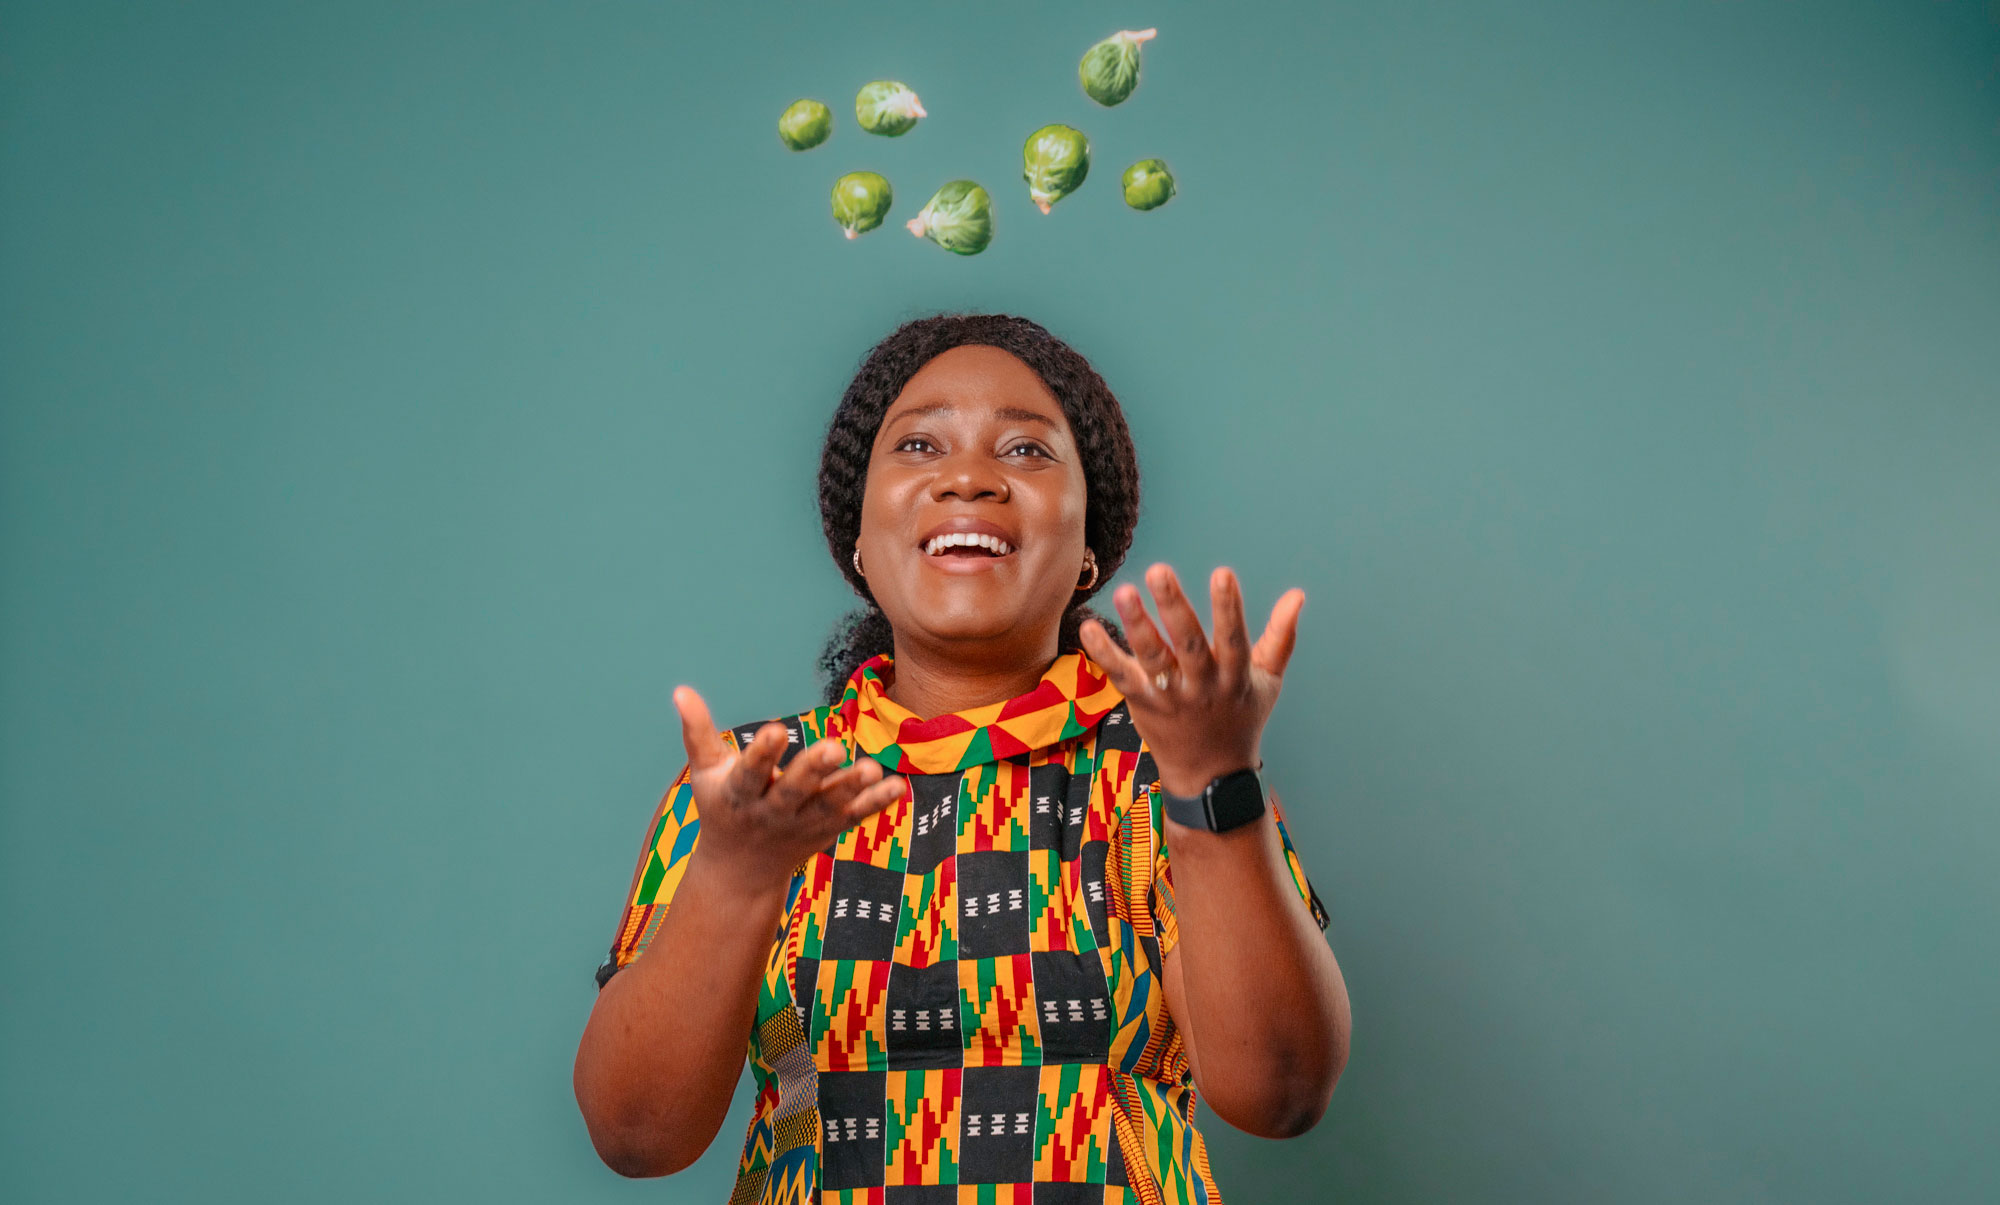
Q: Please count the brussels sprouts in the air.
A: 7